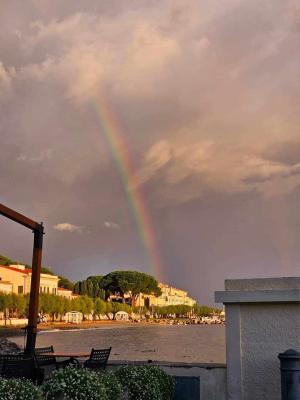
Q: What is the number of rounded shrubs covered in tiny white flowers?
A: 3